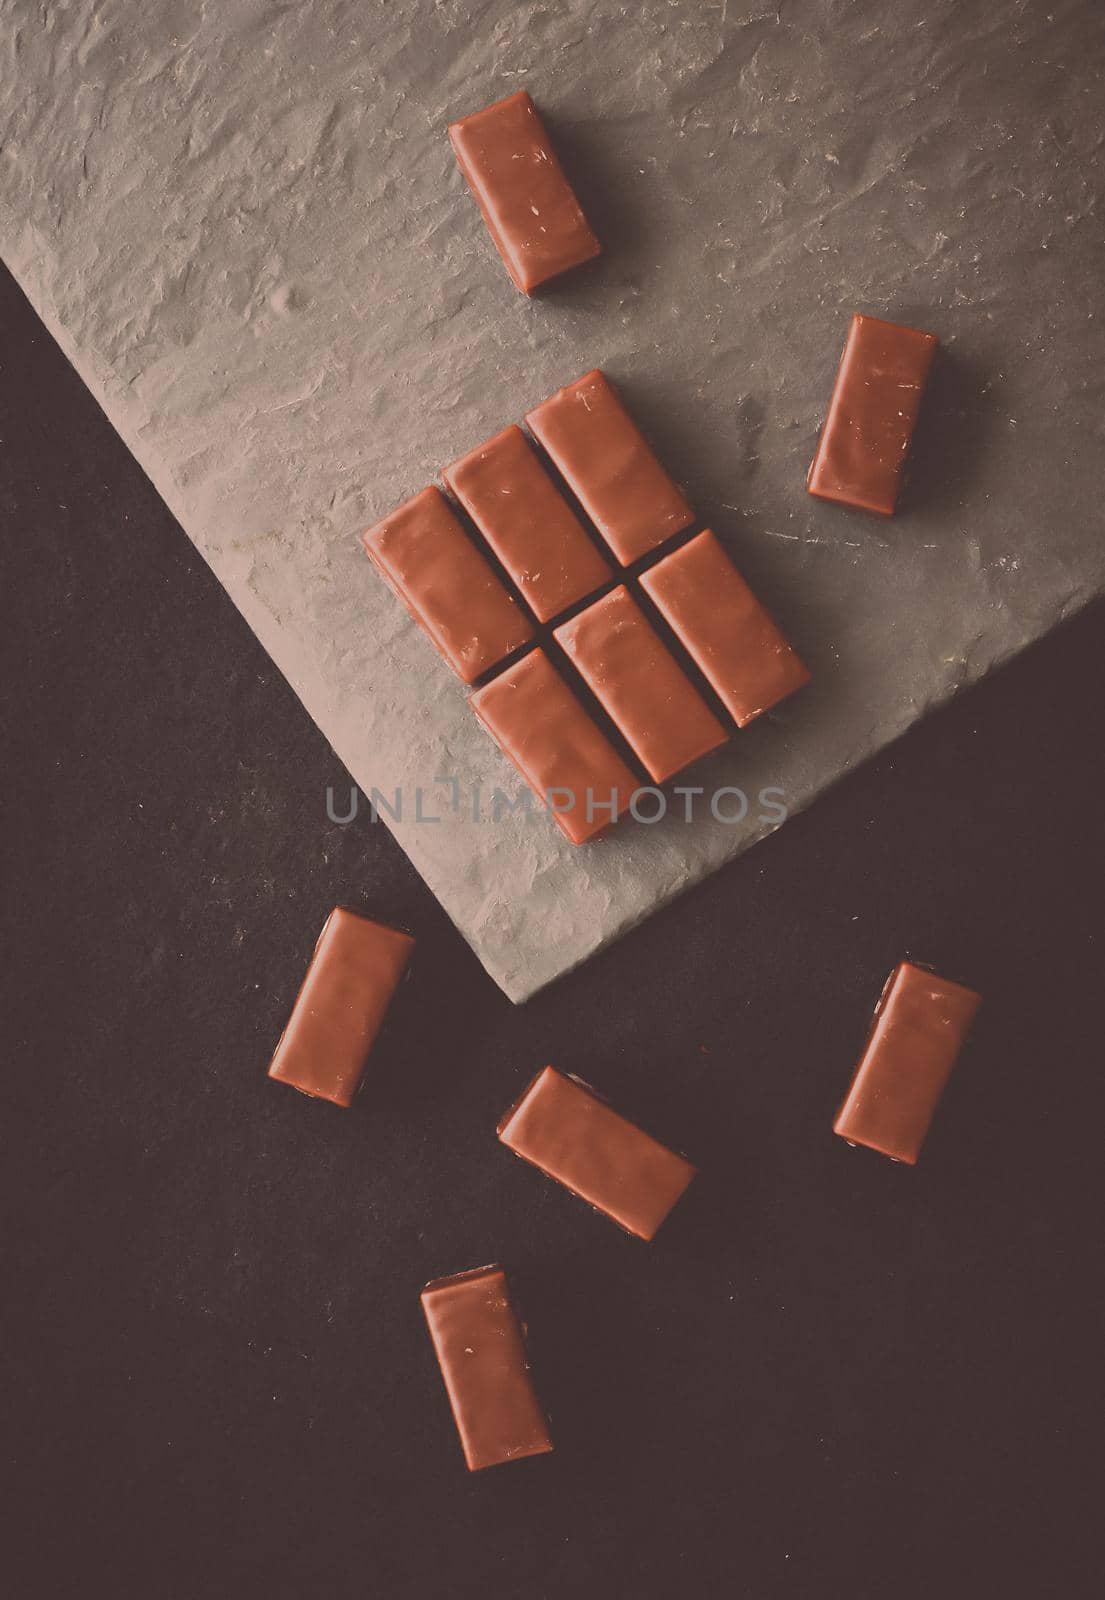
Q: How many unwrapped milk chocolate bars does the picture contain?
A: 12